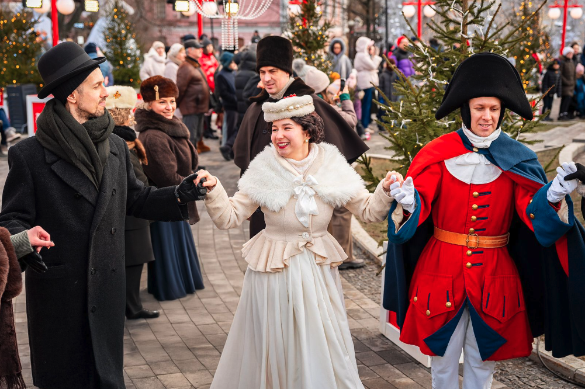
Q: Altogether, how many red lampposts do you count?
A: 5